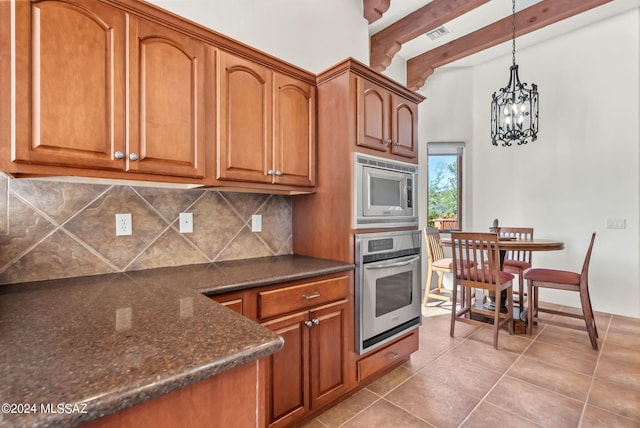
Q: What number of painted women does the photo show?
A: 0